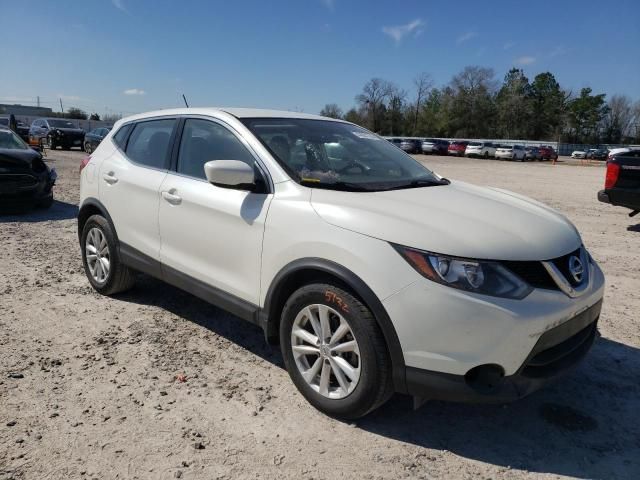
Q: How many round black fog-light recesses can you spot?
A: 1